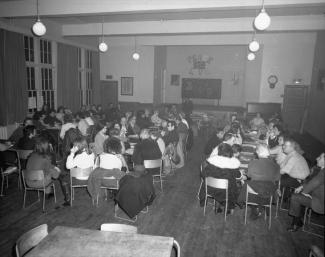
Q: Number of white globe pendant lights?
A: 6